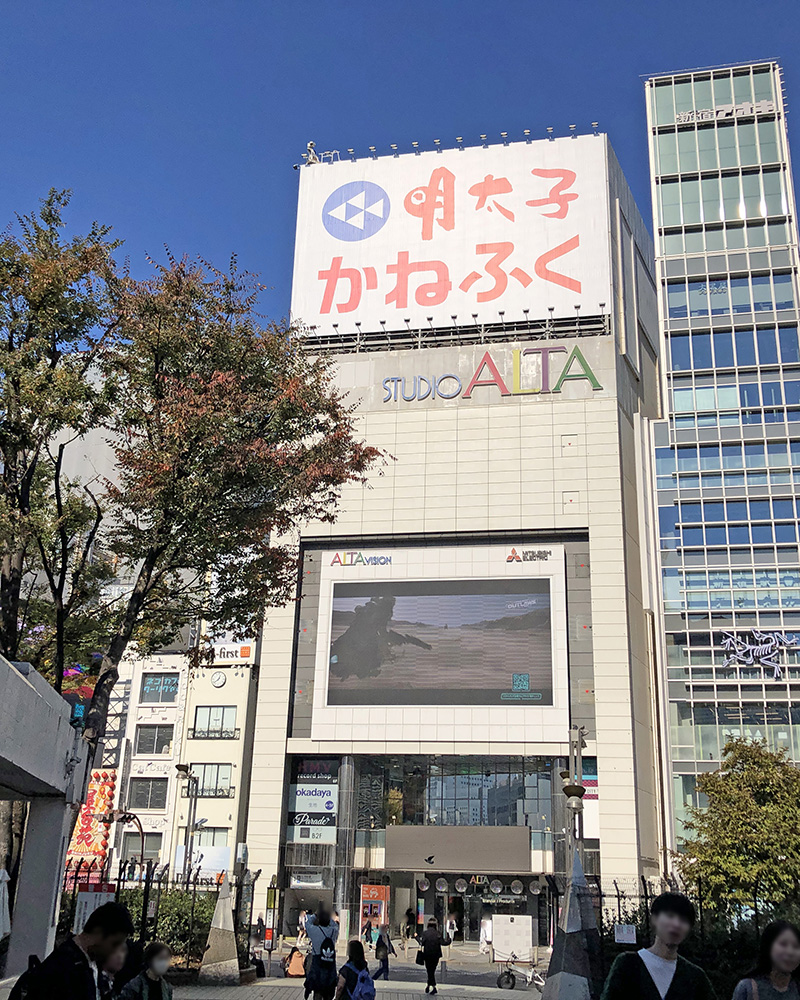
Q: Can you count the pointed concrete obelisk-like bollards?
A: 2